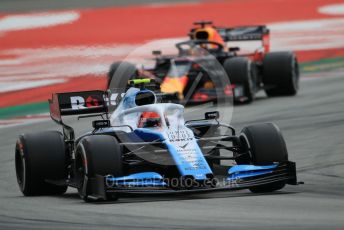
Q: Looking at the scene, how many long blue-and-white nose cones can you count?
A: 1